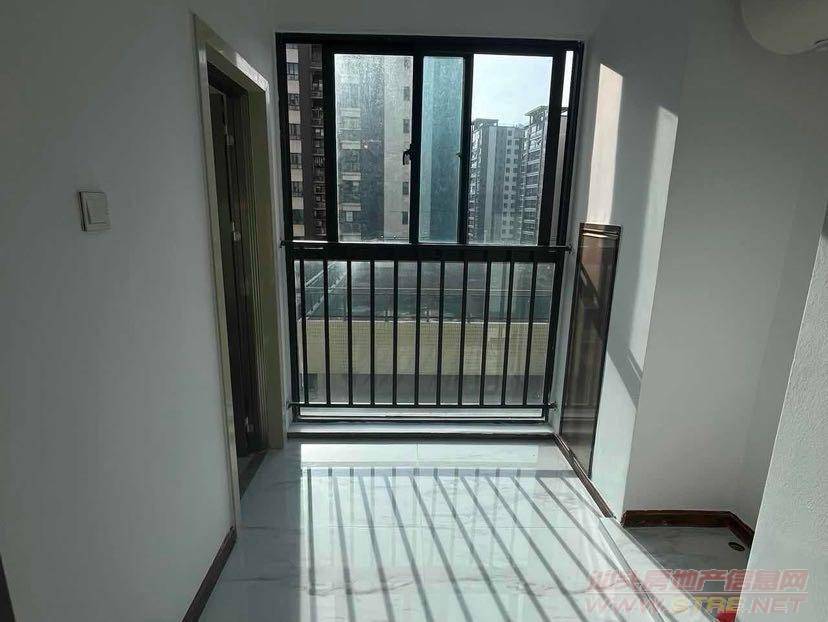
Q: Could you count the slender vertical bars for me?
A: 11